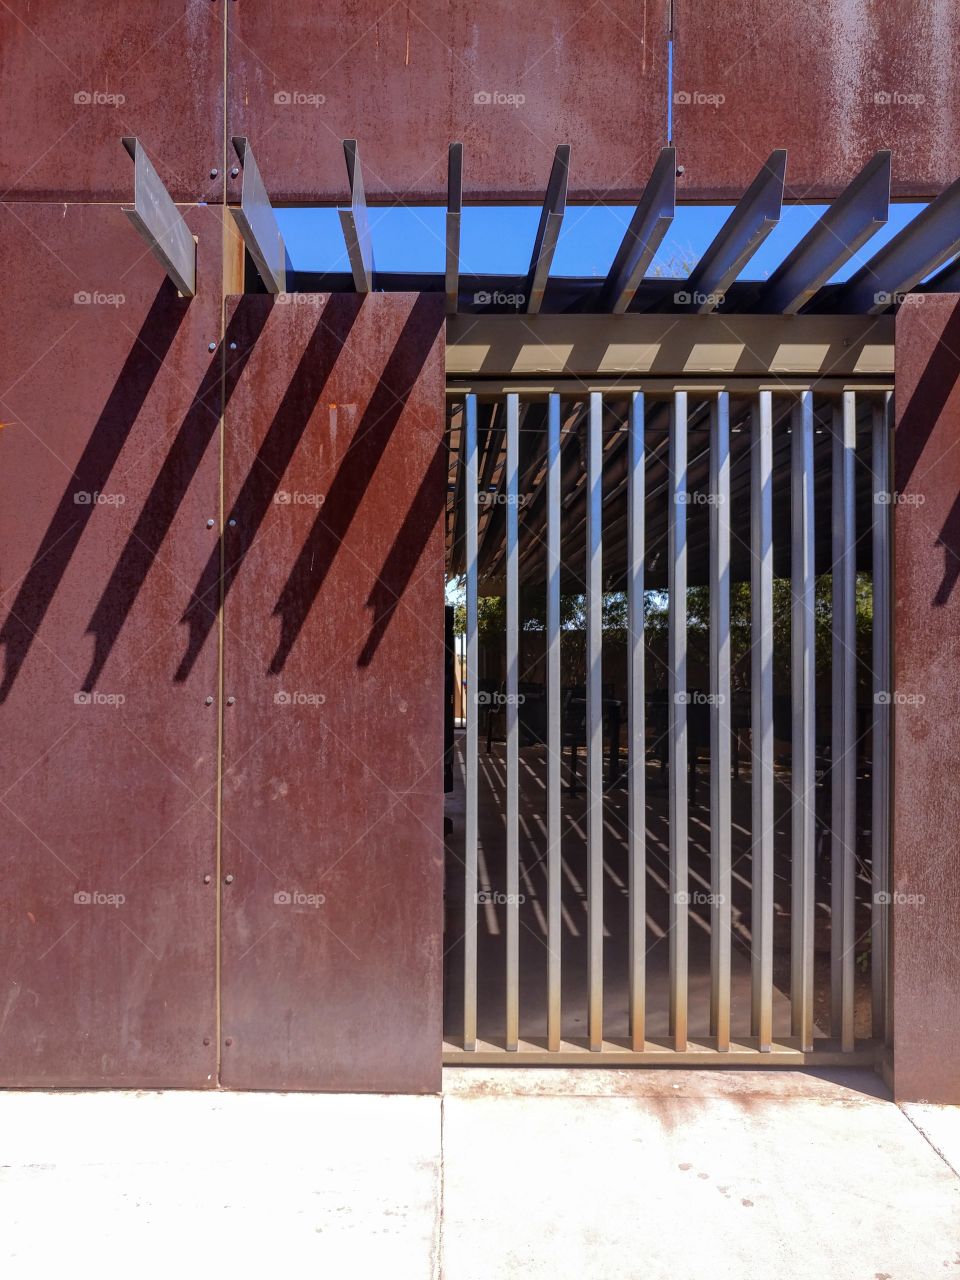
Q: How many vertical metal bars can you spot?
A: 11